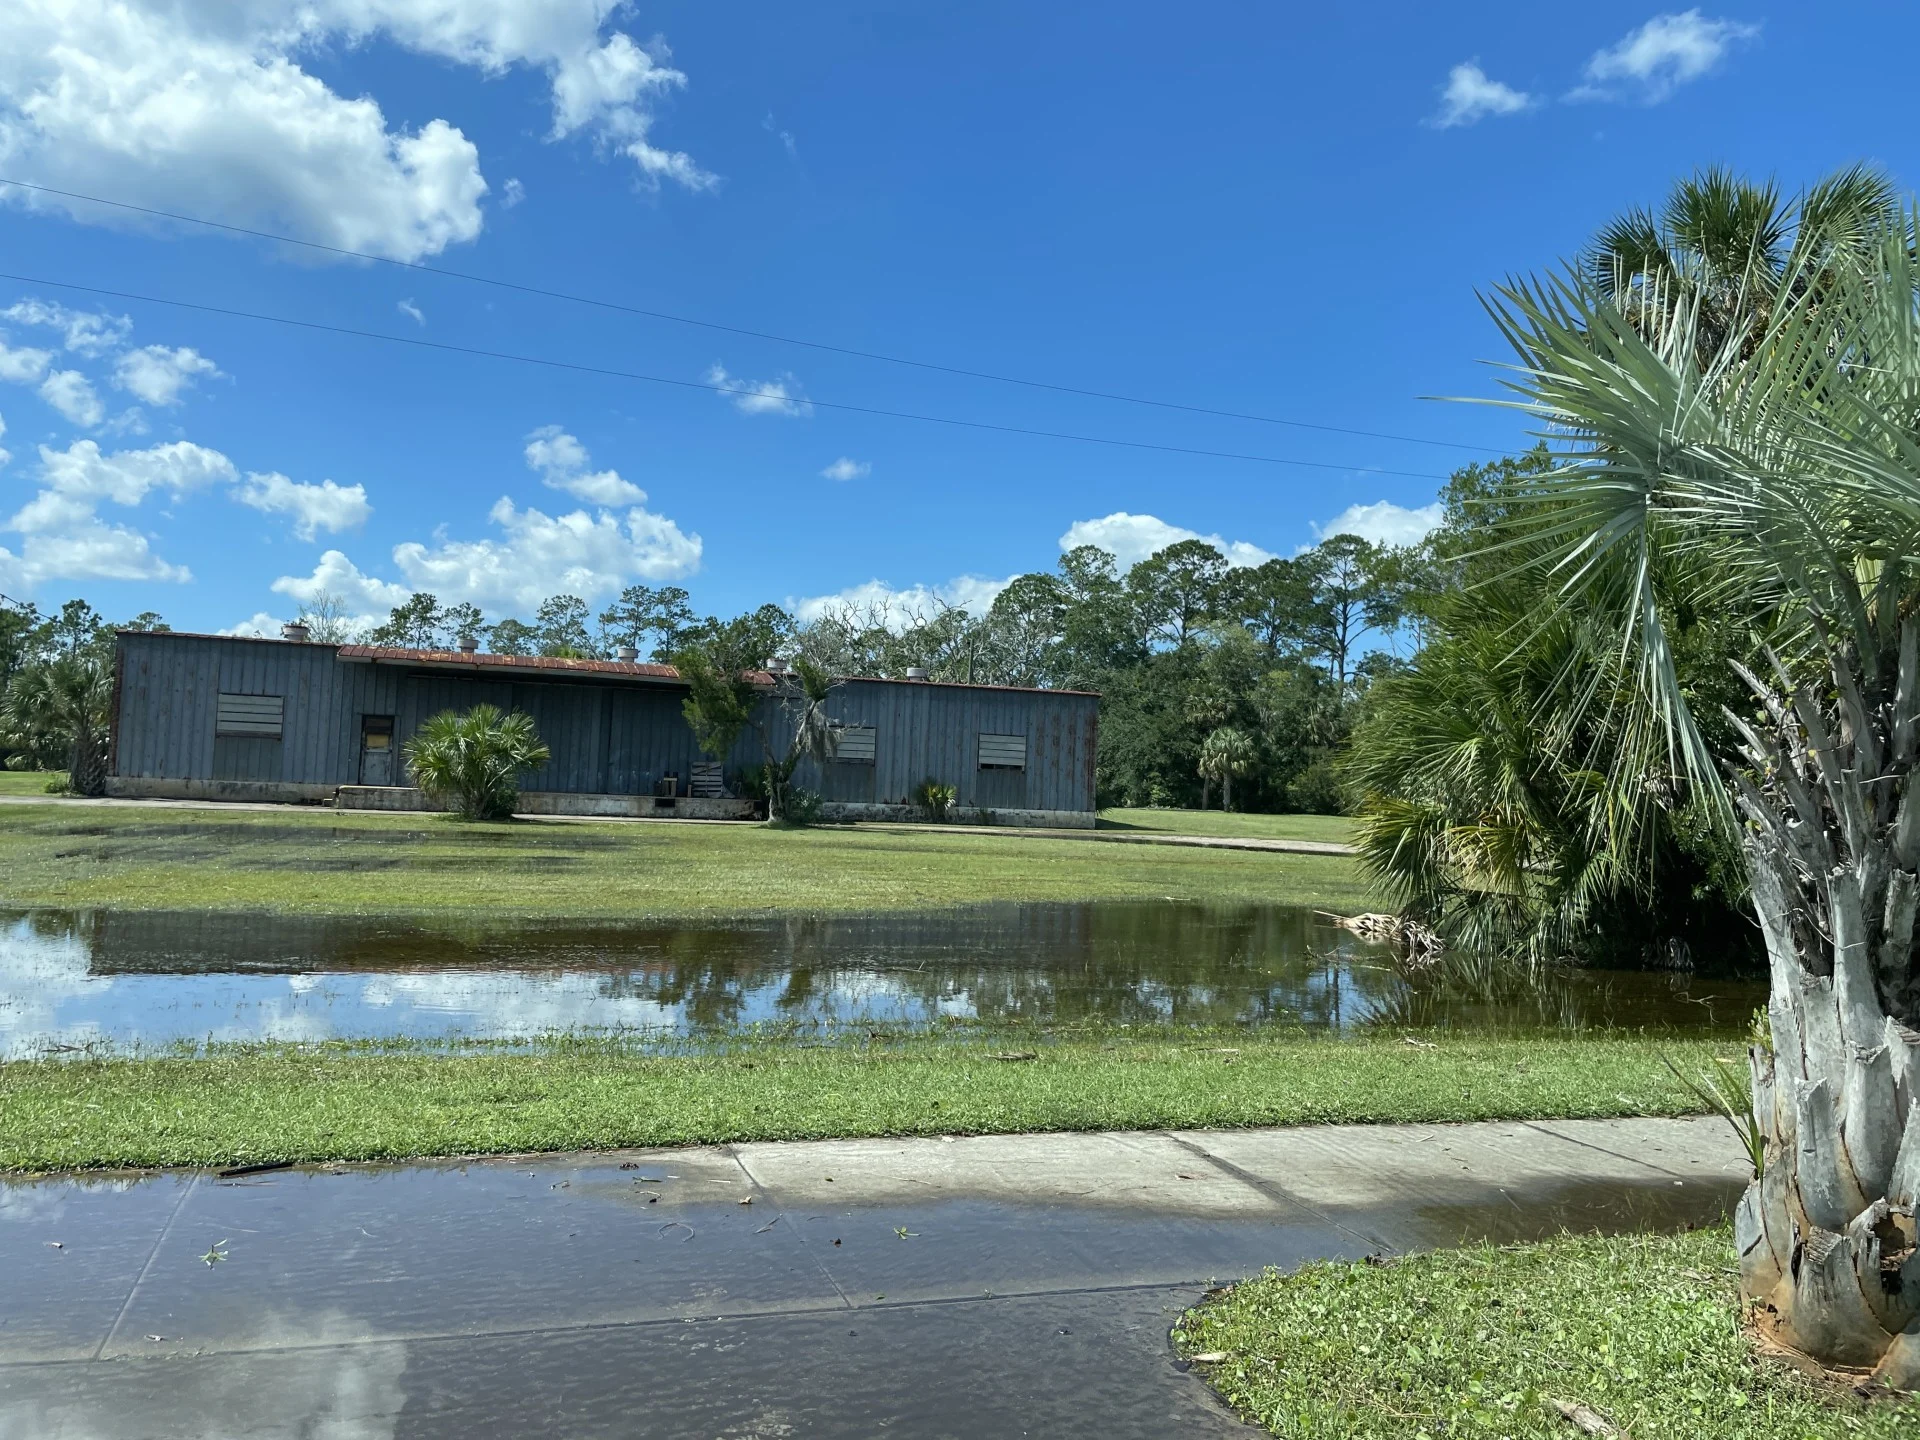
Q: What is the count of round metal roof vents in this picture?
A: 5